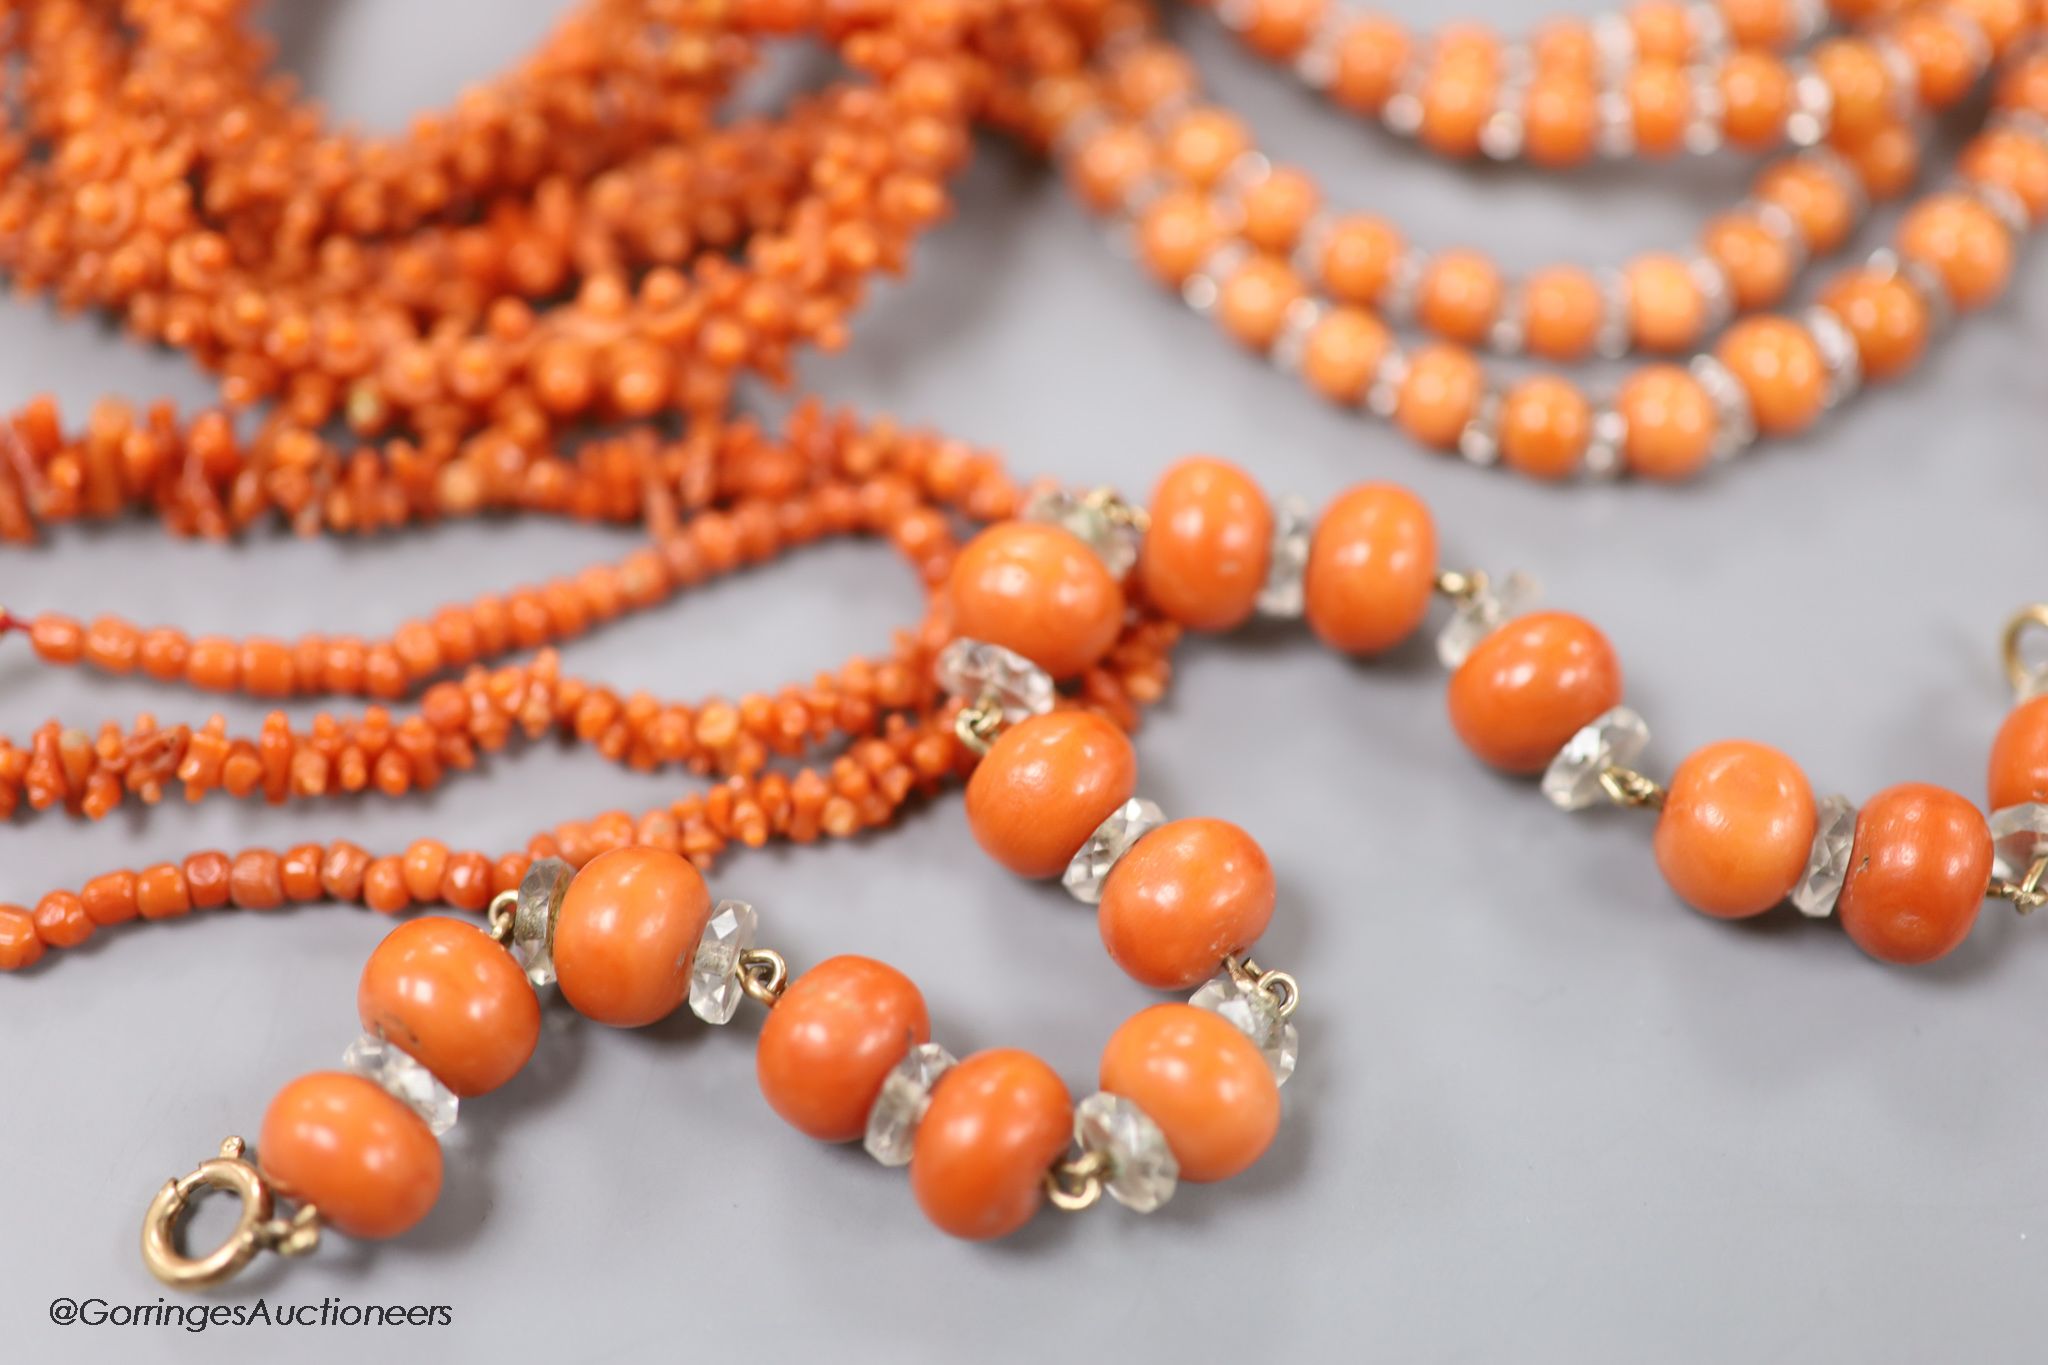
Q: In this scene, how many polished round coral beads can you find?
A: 15